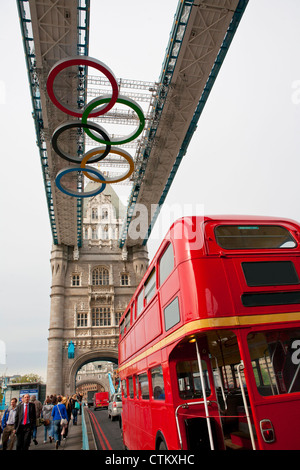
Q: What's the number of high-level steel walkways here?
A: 2